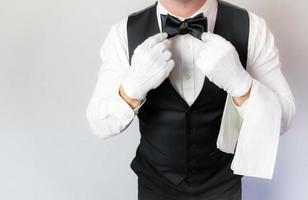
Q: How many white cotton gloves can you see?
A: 2